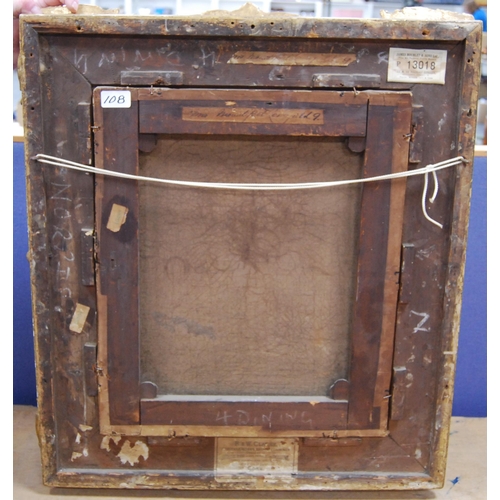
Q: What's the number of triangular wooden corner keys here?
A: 4